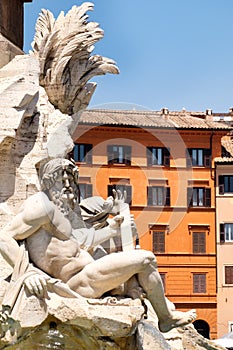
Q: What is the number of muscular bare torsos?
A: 1